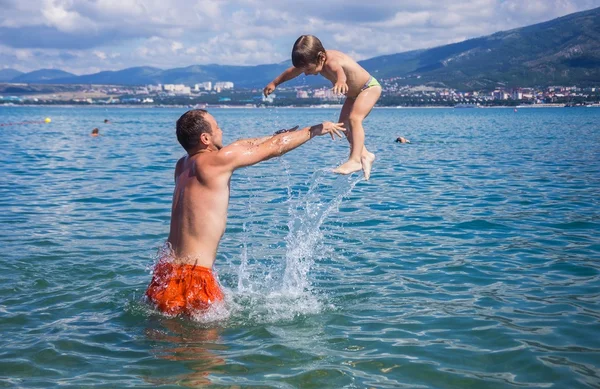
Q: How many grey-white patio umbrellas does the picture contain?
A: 0